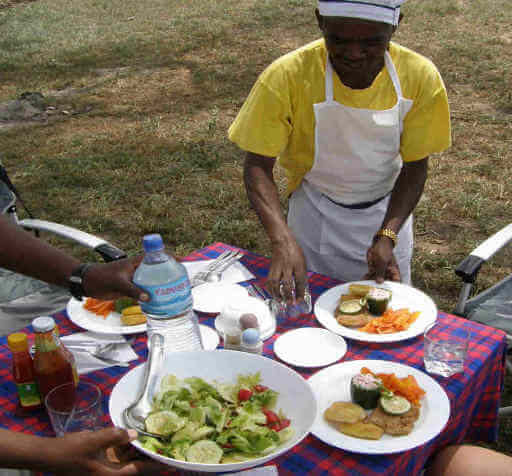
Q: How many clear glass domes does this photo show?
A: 0